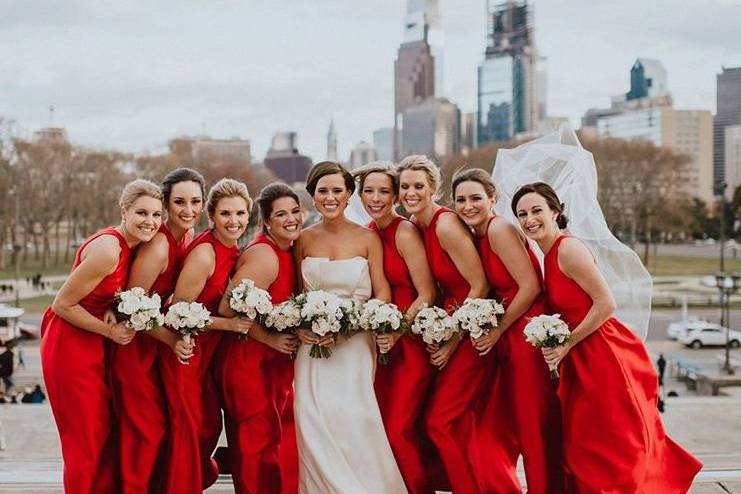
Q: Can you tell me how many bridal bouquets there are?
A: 9